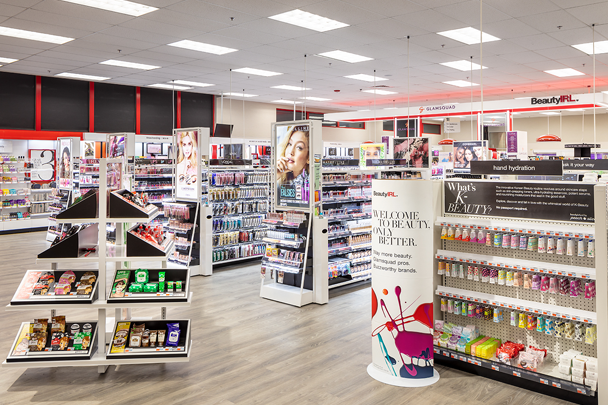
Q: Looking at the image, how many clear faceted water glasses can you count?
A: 0